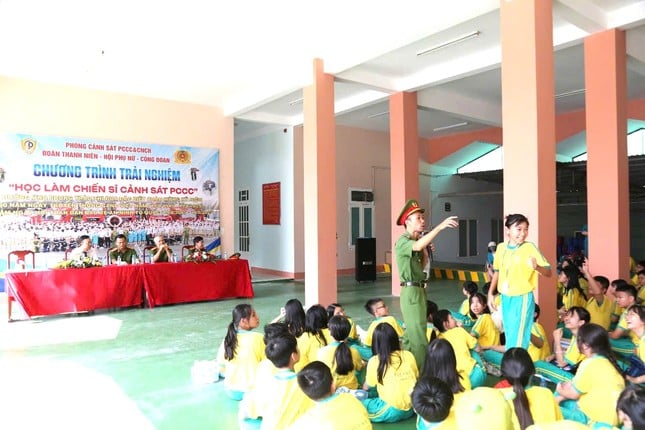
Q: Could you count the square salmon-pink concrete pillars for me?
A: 4